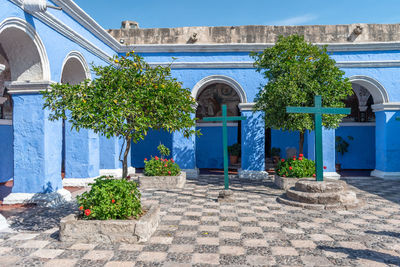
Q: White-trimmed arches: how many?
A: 4